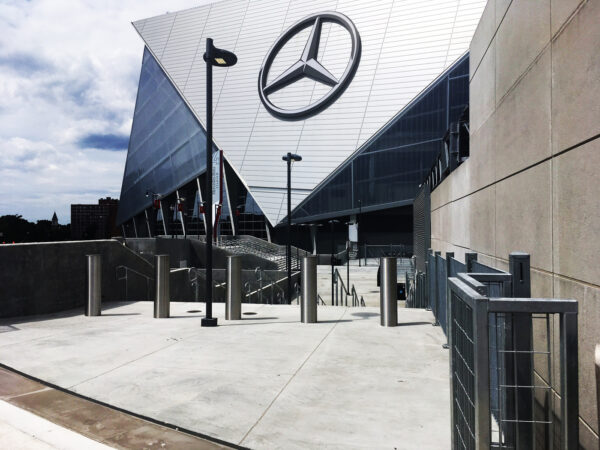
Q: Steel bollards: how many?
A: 5